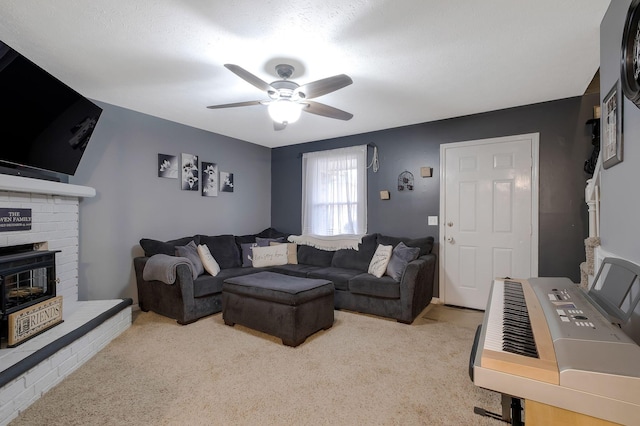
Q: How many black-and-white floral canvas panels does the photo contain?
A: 4